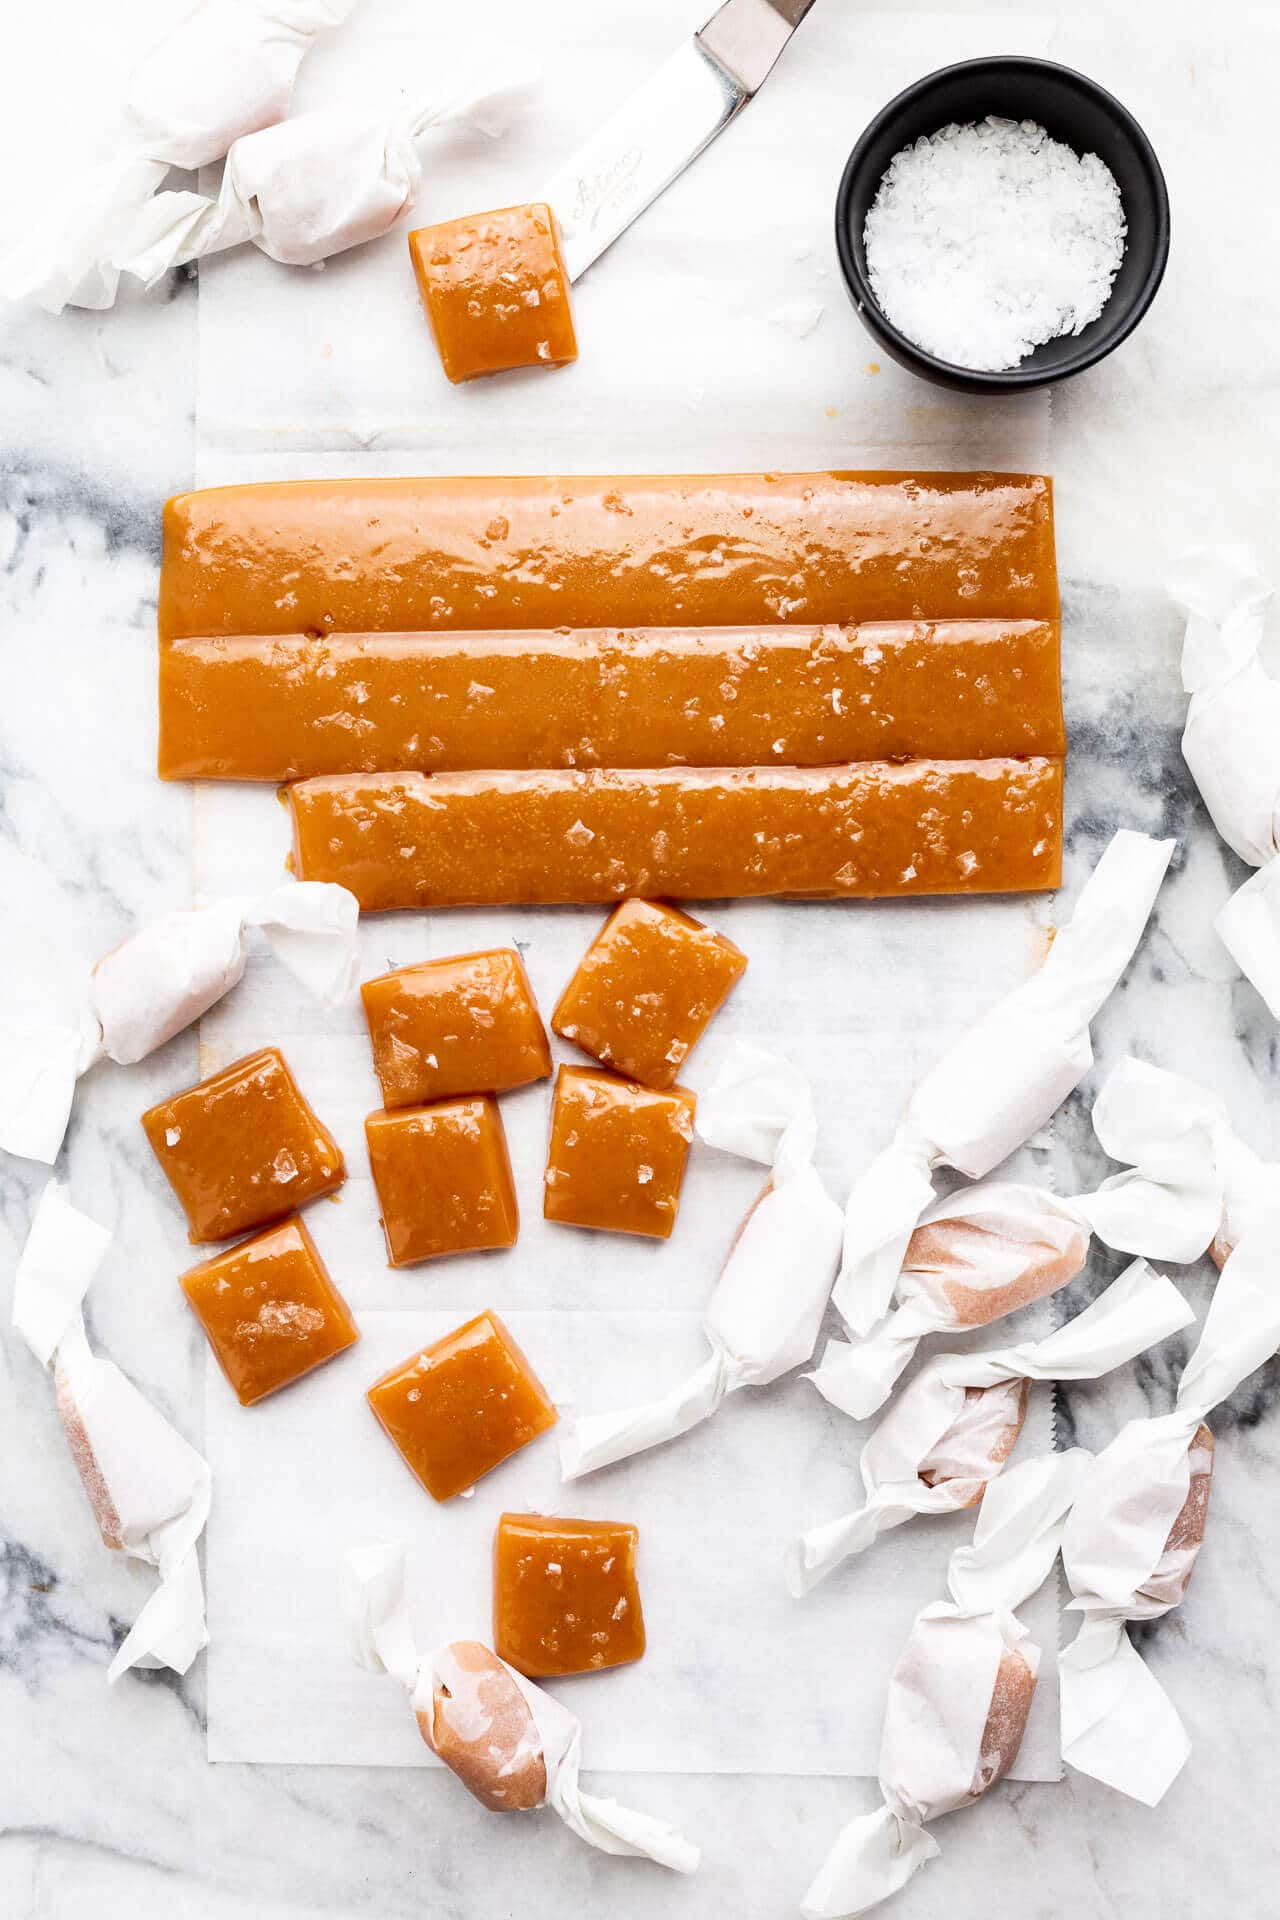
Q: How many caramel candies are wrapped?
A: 13